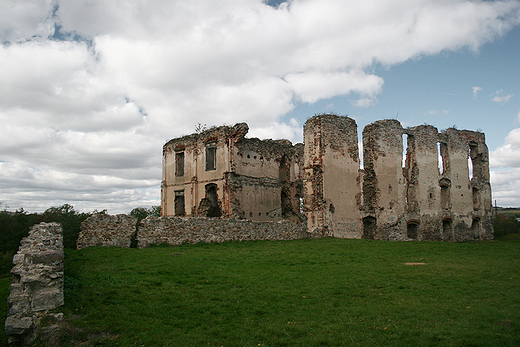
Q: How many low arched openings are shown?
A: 4